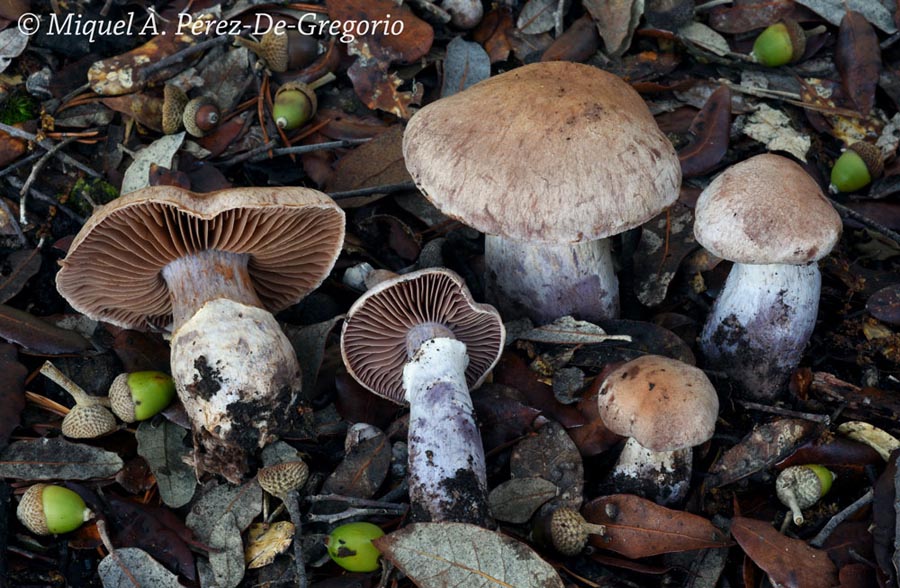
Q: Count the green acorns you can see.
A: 7